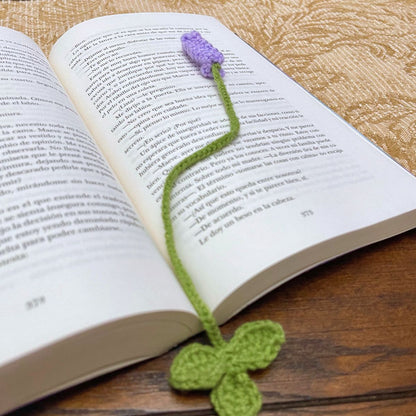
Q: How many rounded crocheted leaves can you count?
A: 3